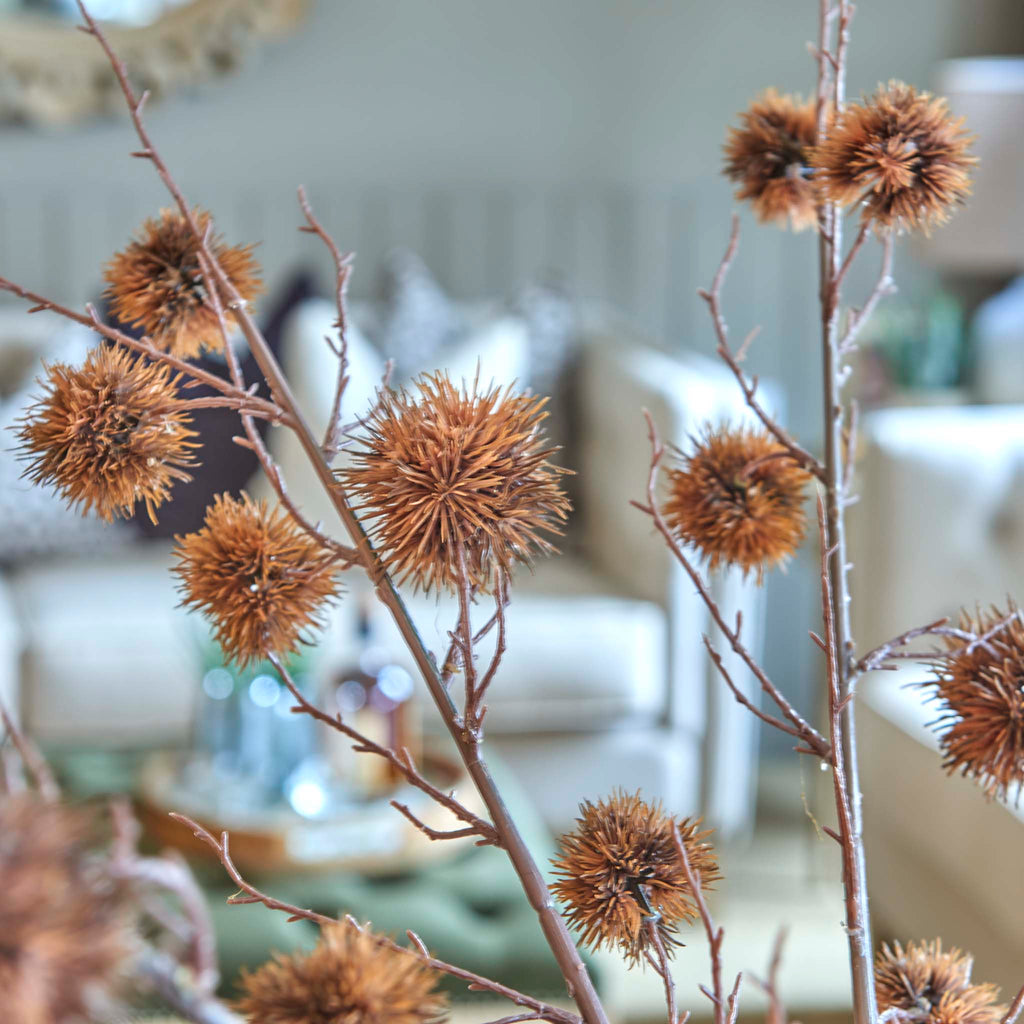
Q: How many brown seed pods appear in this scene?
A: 12